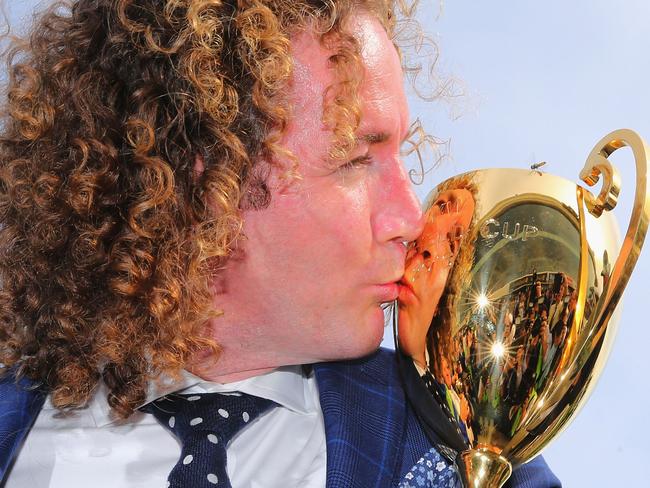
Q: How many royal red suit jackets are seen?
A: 0